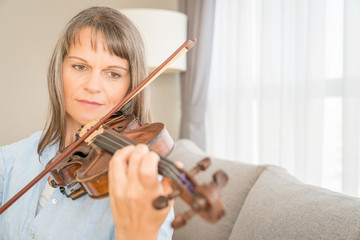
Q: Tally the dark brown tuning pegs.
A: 4